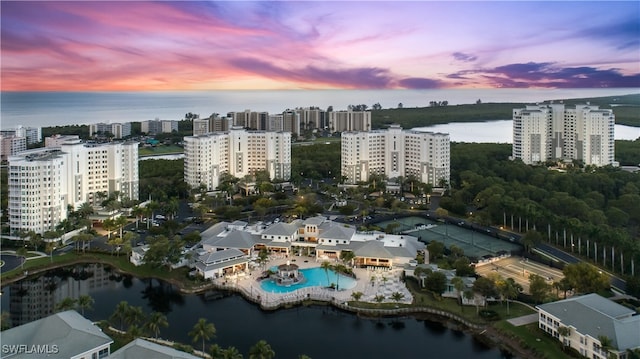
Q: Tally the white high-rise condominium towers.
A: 4